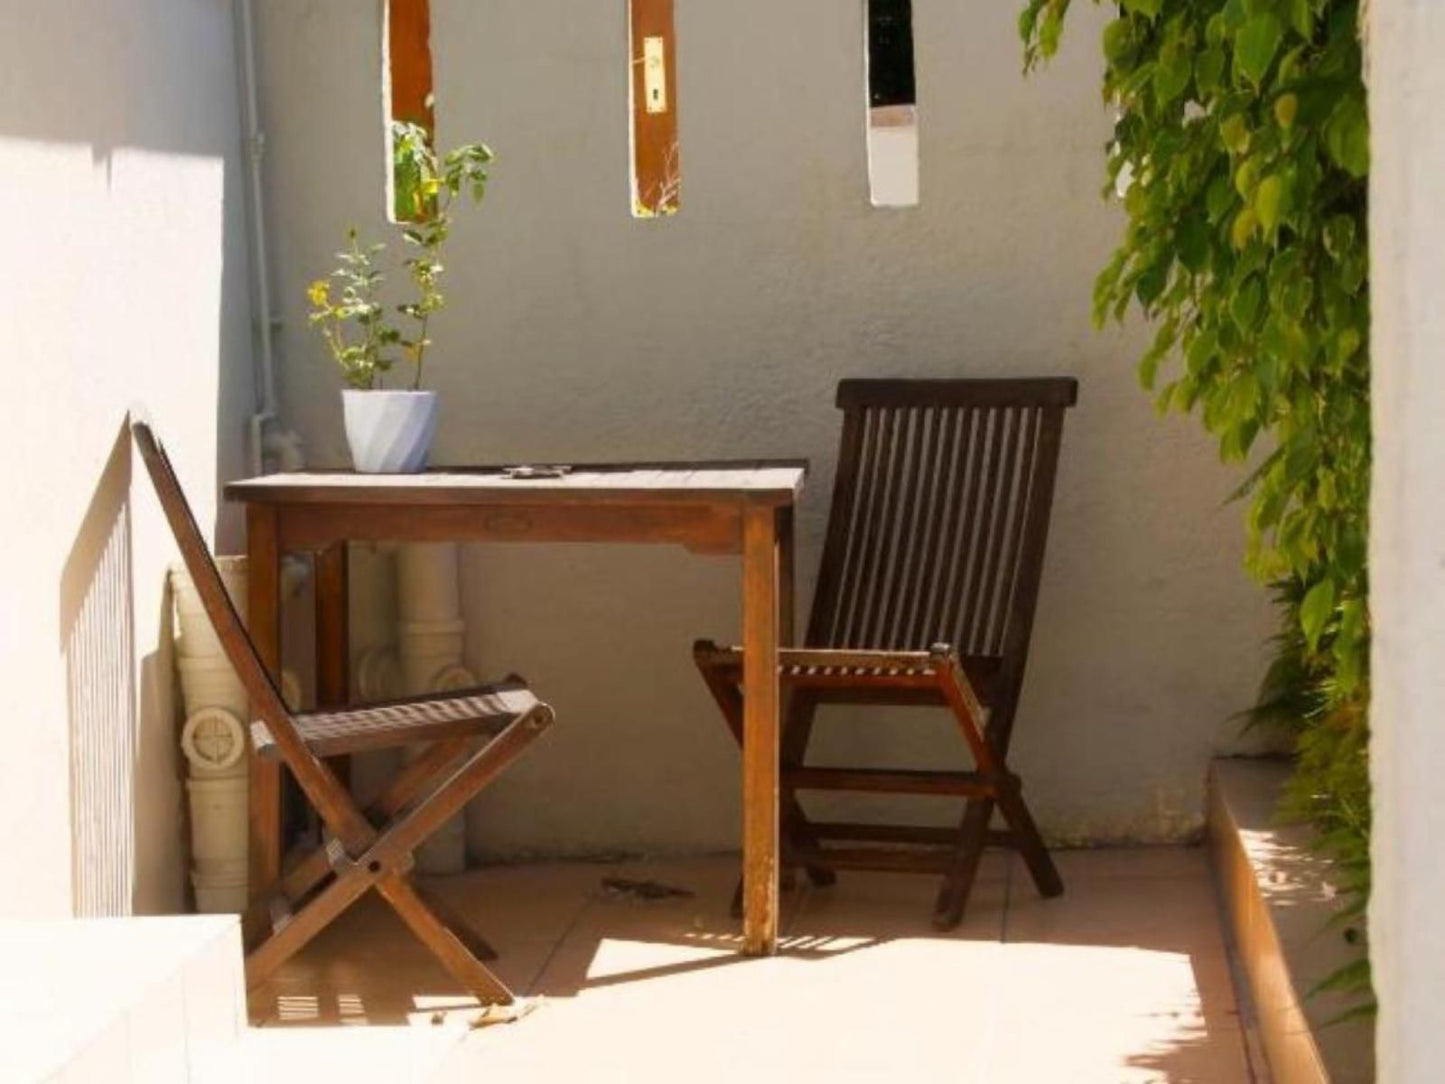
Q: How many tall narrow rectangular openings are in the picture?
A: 3